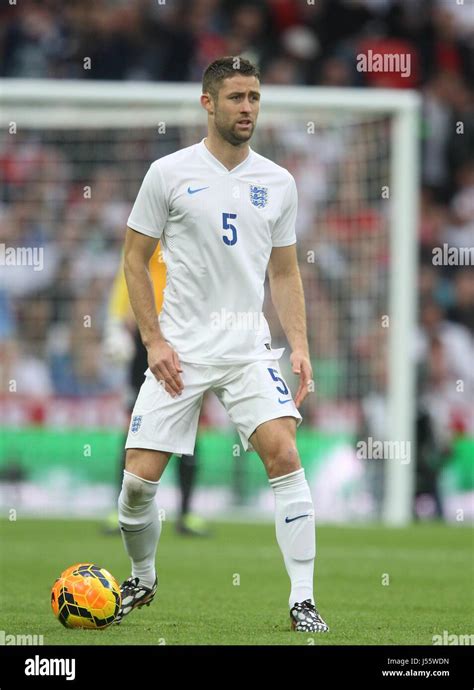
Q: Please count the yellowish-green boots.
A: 2